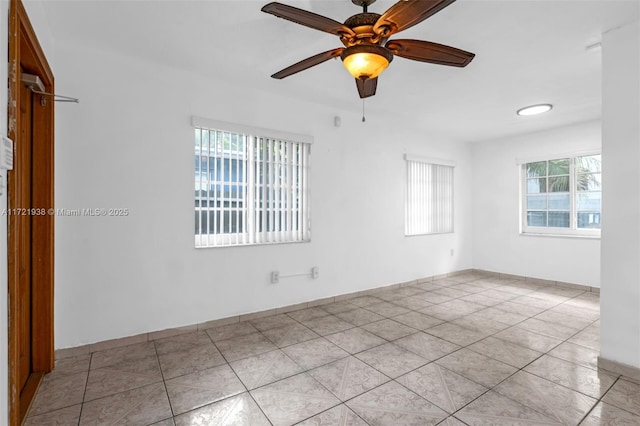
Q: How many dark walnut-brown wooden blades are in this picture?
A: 5